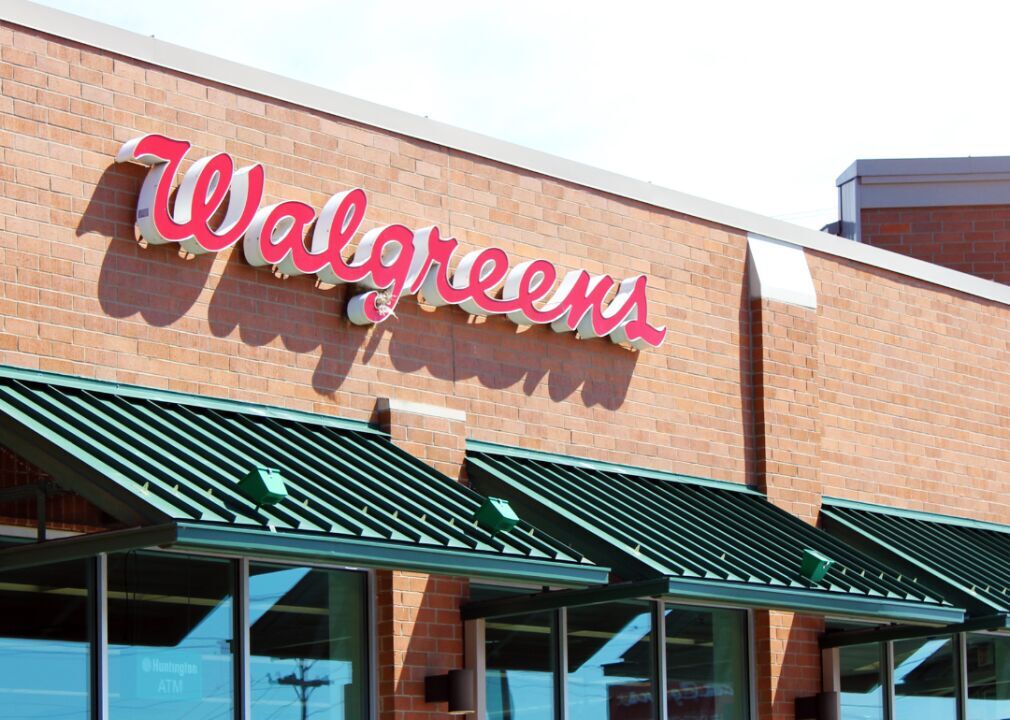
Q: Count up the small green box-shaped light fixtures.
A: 3